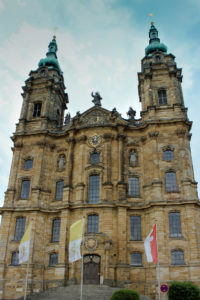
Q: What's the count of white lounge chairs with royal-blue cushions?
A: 0